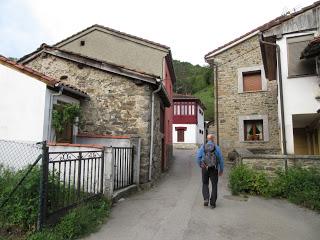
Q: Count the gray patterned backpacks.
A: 1